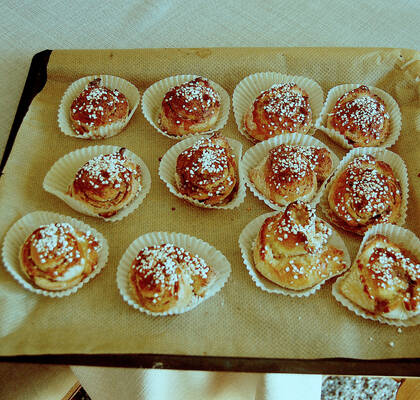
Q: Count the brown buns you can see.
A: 12